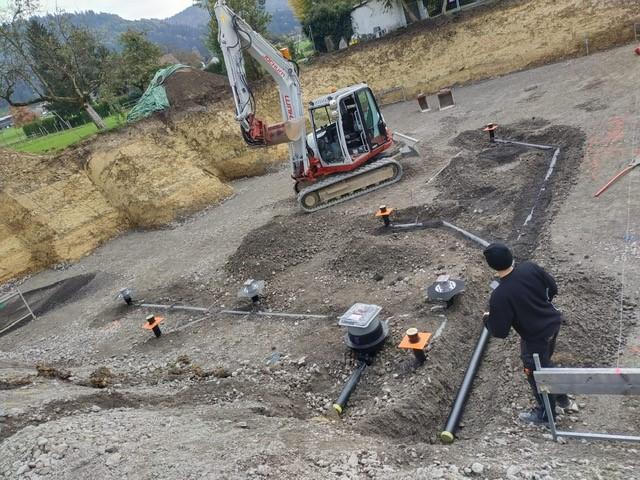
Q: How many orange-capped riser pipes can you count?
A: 4